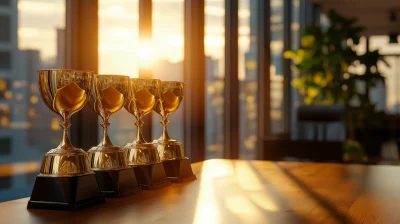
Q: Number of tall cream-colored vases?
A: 0